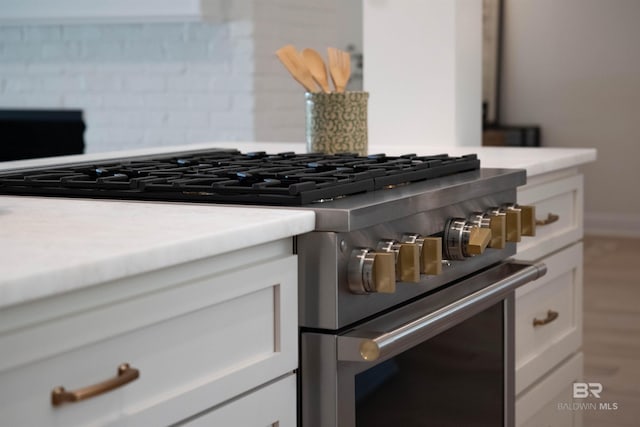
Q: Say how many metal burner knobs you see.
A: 7